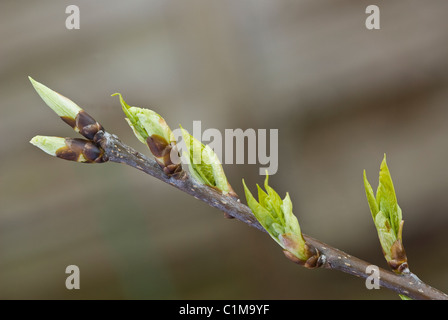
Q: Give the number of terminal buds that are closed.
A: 2